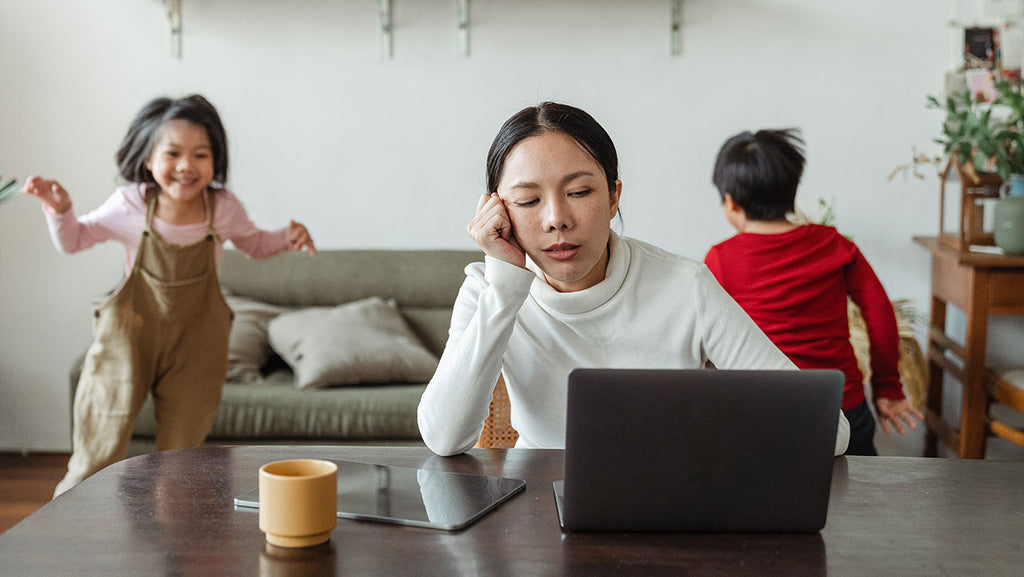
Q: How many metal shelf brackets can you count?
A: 4